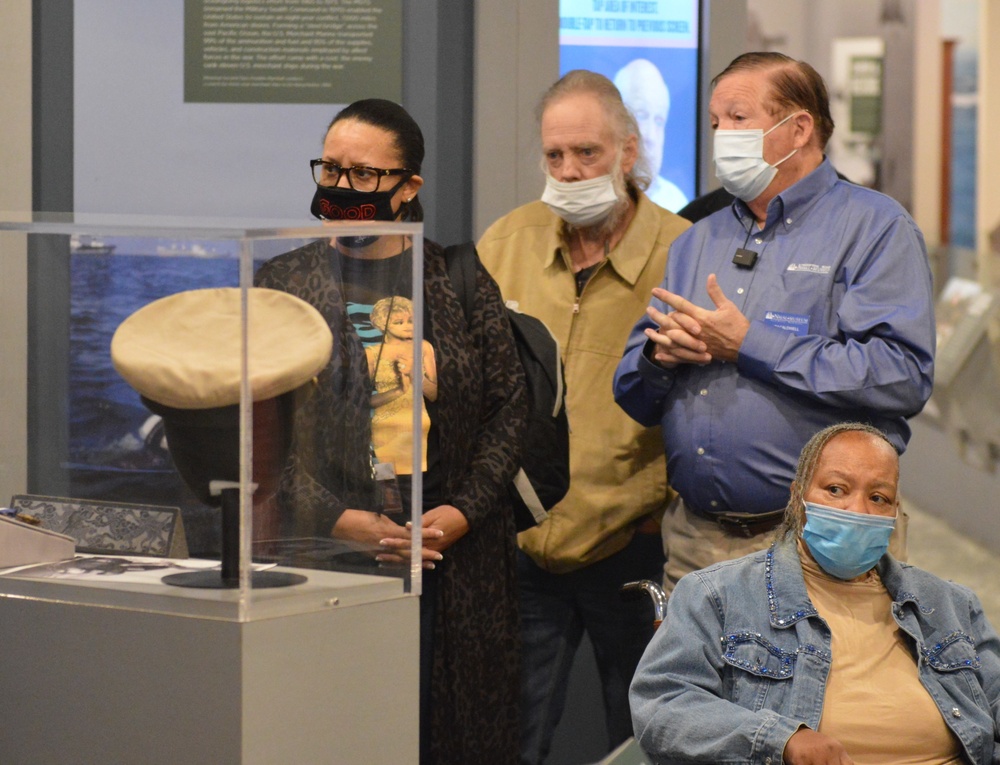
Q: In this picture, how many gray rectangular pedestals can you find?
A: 1